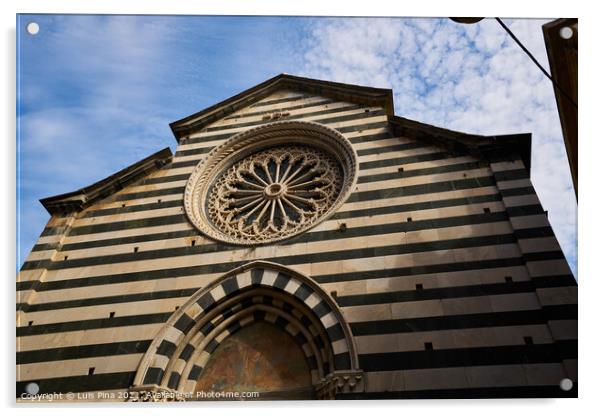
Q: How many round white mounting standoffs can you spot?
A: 4